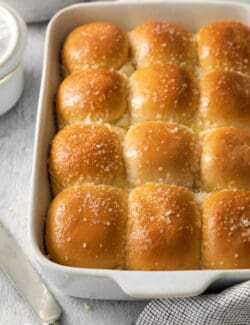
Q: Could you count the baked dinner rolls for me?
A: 12